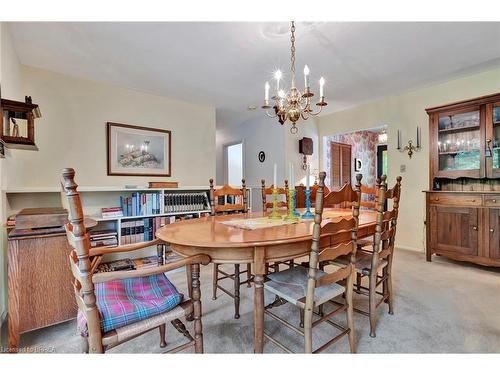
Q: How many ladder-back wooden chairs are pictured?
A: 6